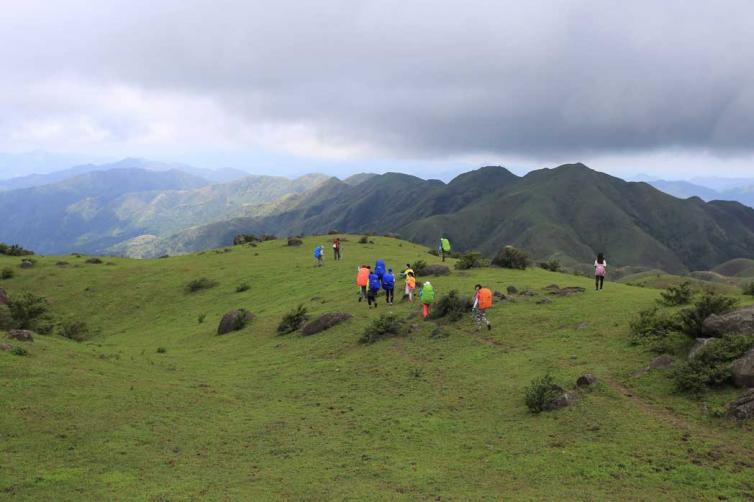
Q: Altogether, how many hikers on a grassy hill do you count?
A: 12